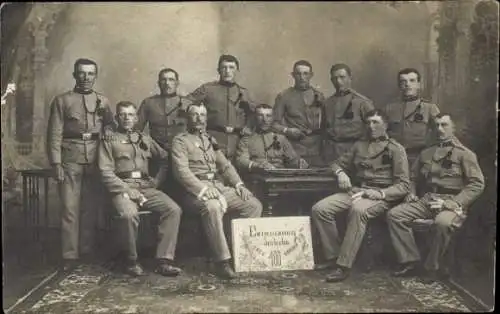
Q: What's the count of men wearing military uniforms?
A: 11